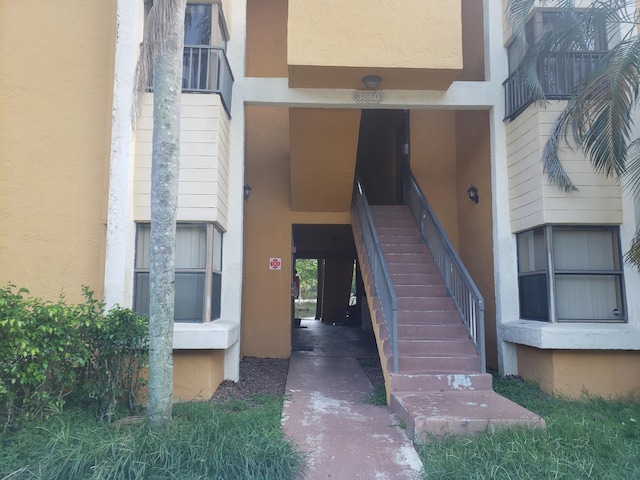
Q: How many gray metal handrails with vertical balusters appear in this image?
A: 2